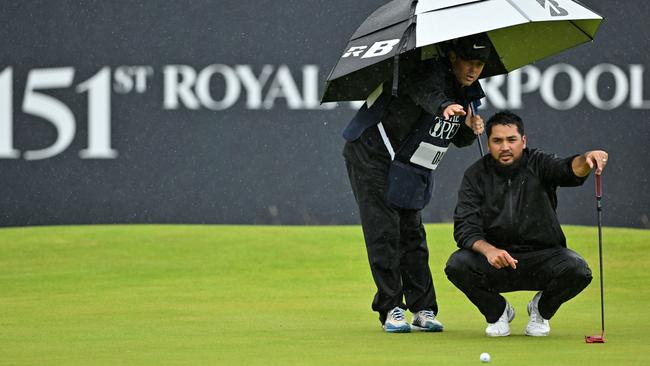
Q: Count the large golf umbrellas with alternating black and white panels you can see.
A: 1